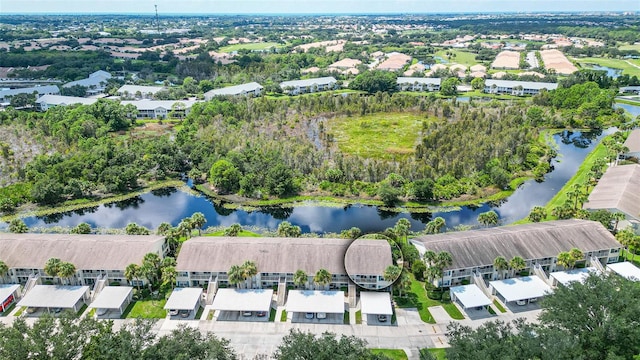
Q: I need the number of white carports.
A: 11